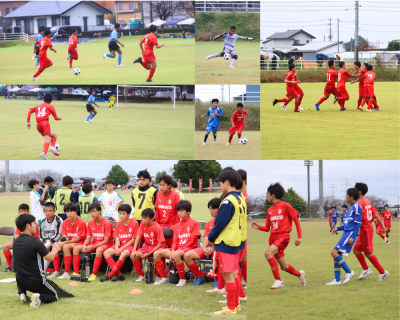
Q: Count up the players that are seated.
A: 8